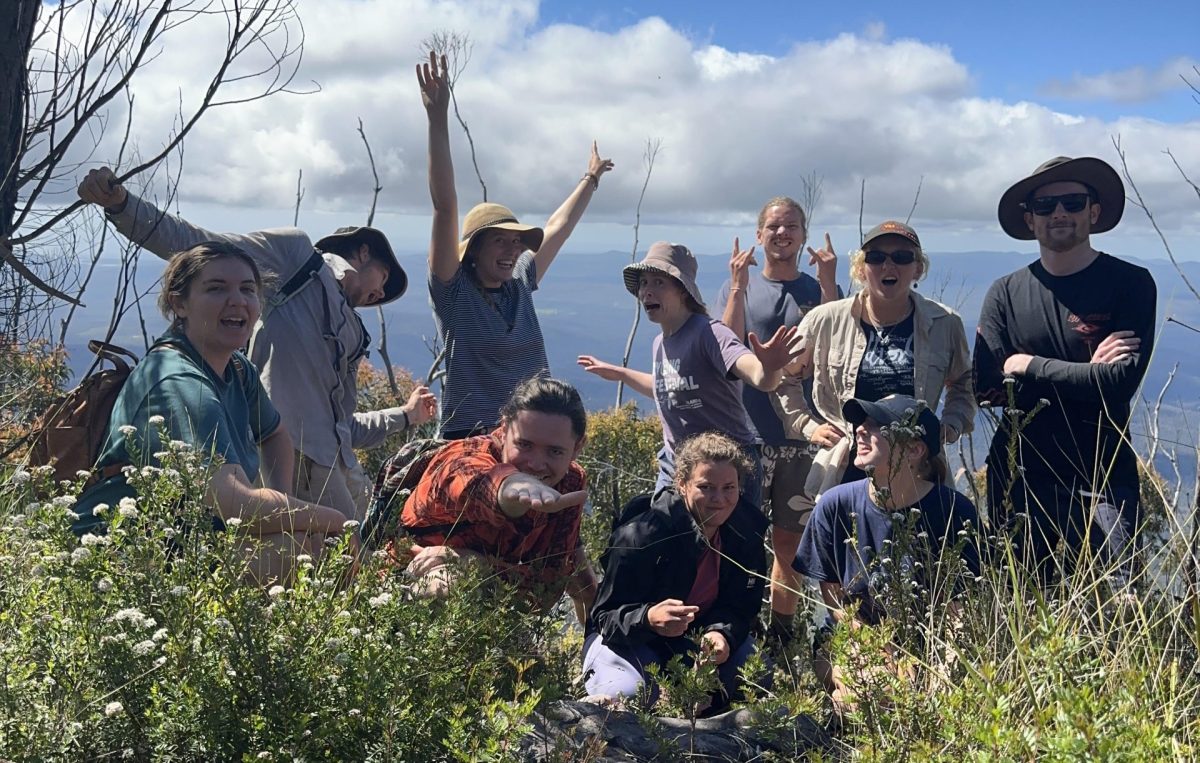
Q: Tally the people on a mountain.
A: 10